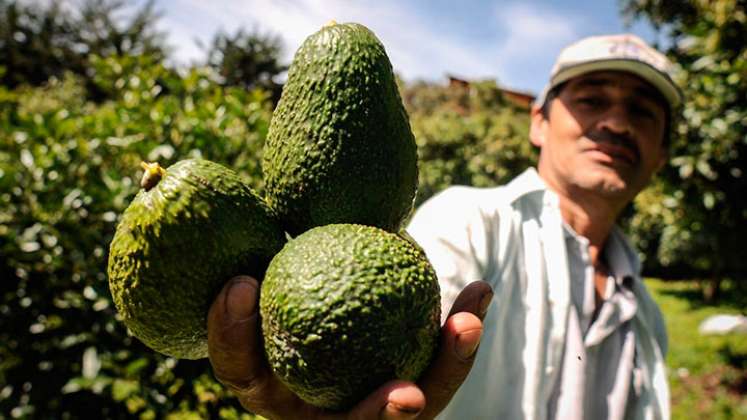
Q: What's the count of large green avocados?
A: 3